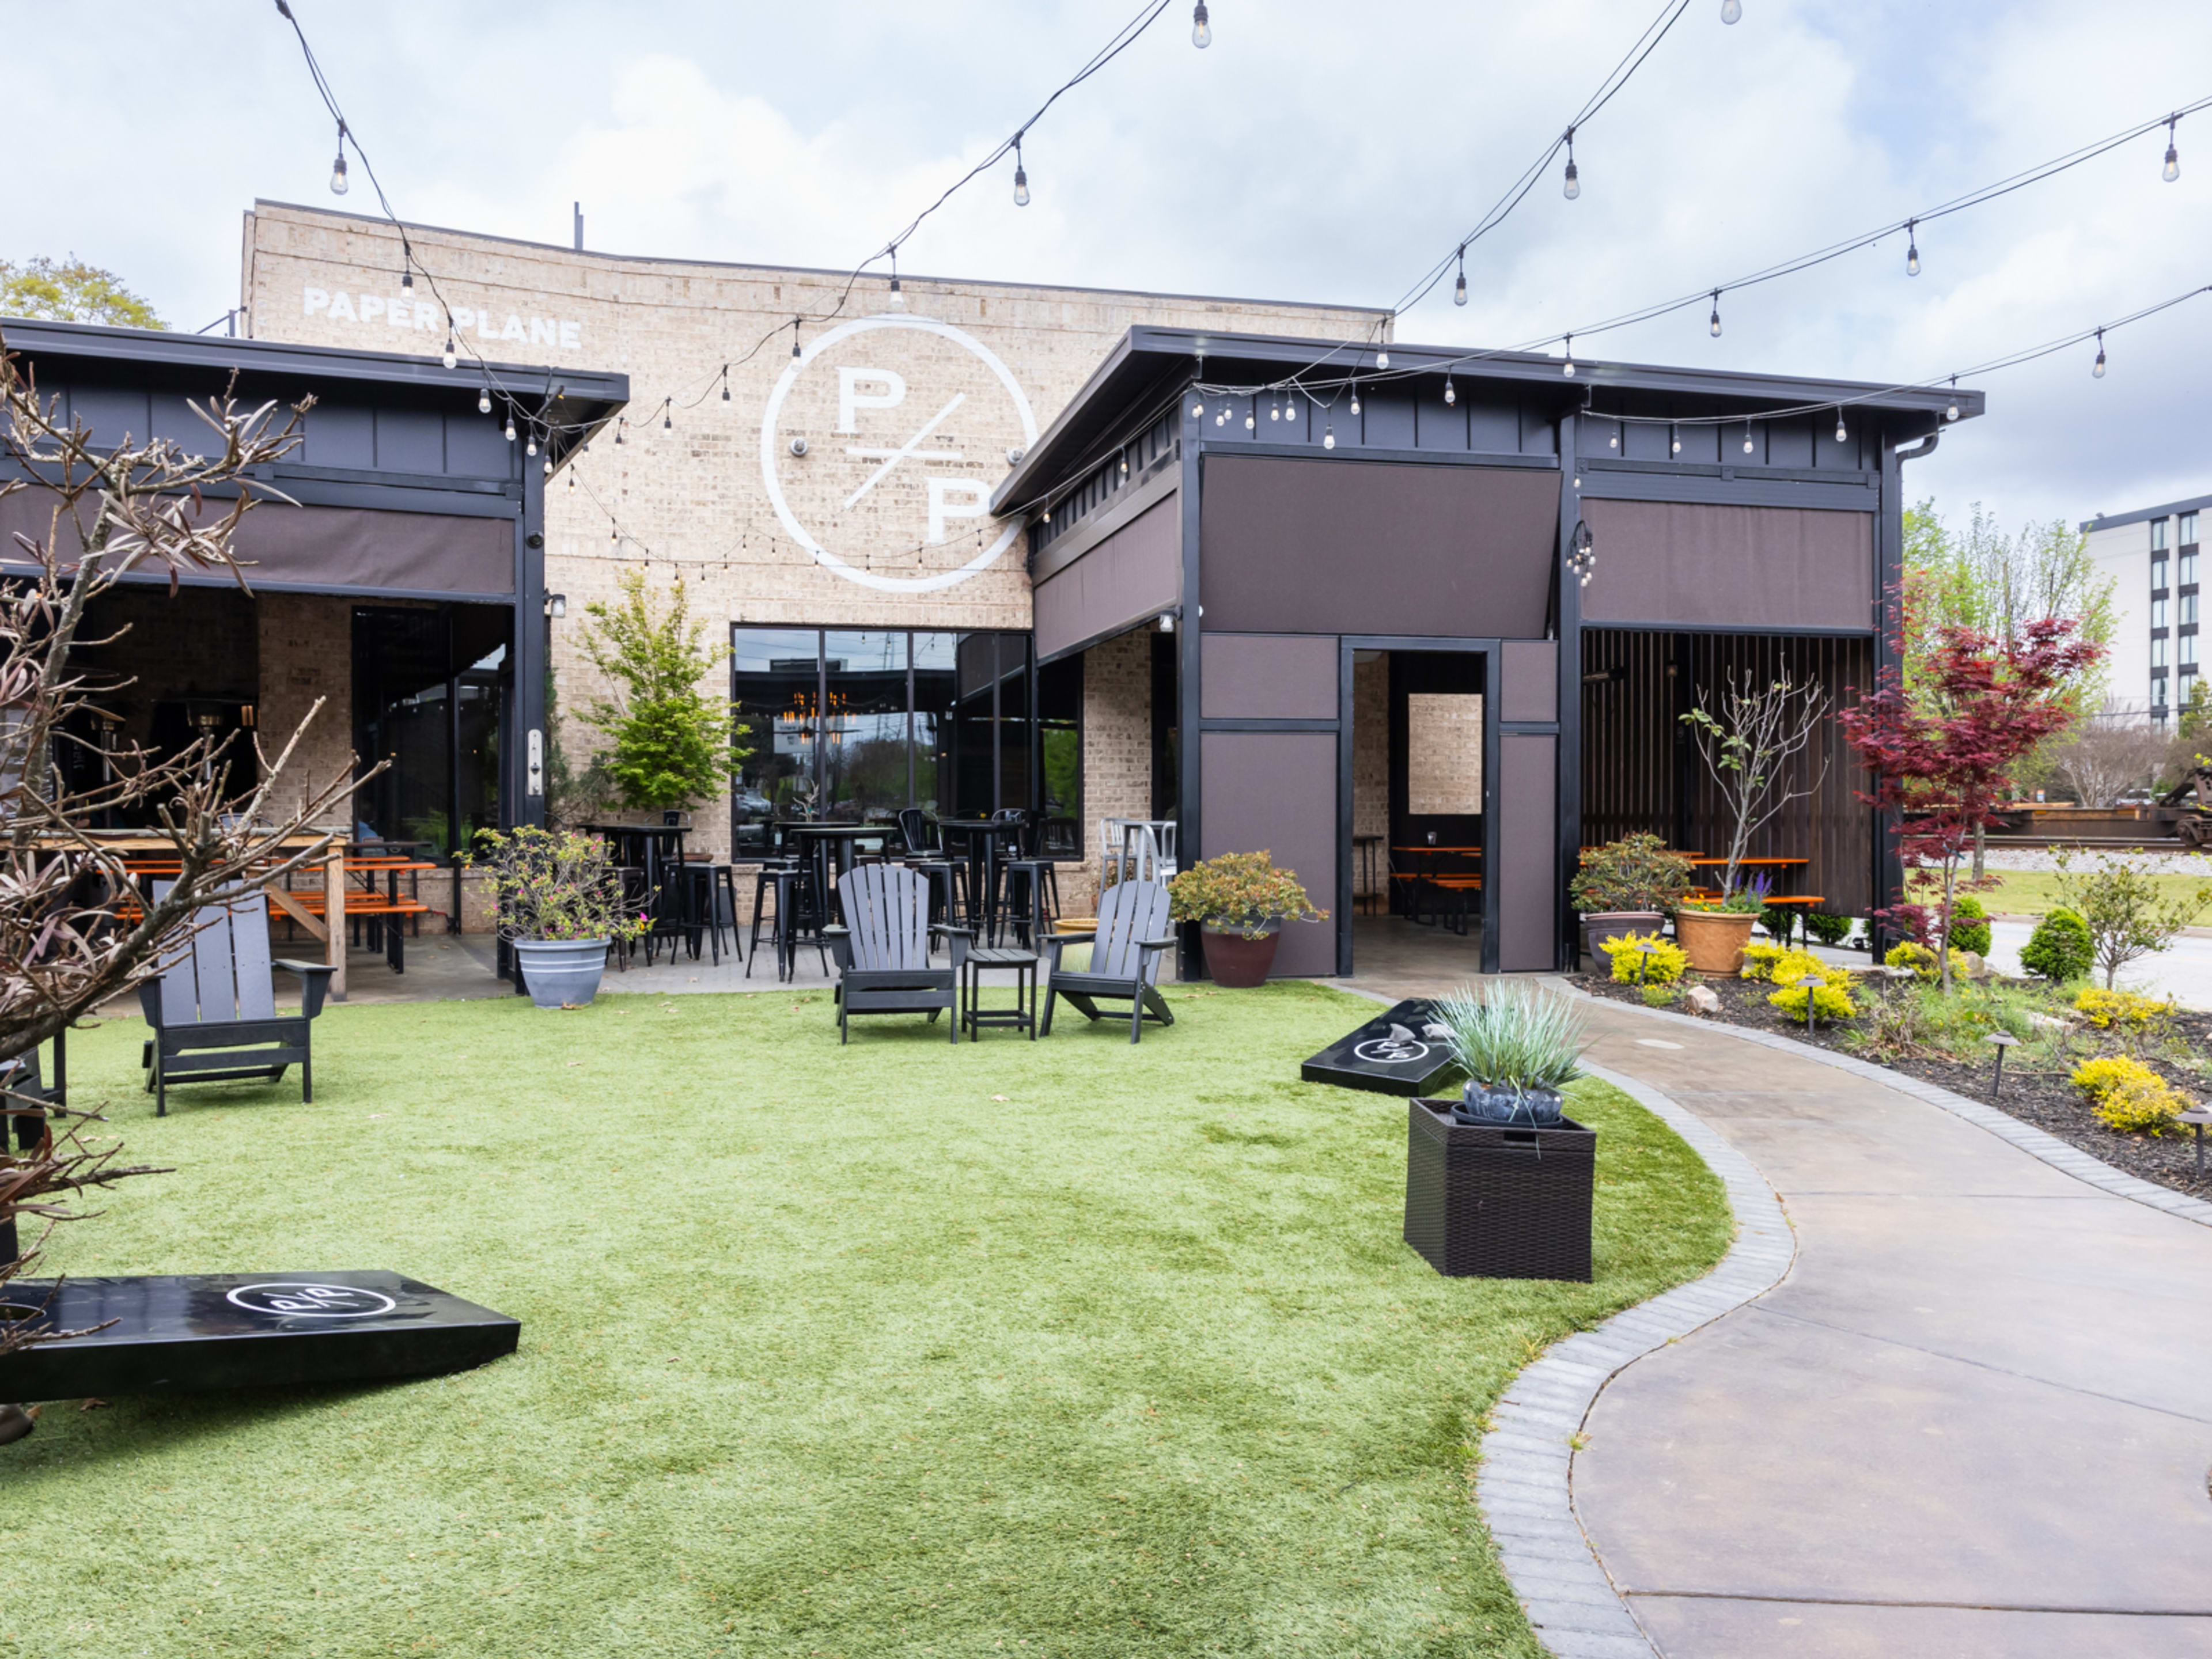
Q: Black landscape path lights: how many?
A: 4